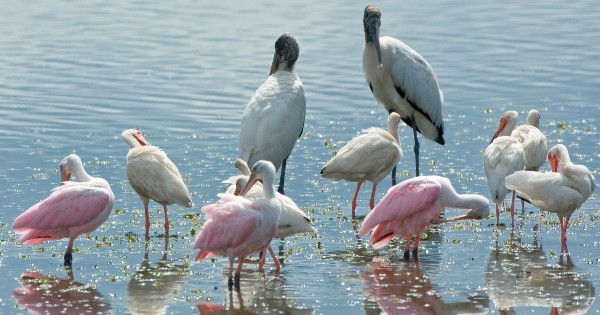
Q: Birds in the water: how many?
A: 11